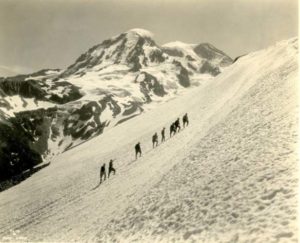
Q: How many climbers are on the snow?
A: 8